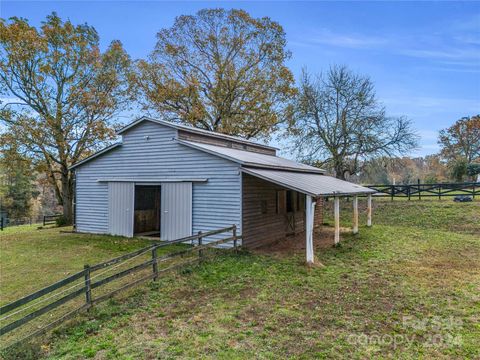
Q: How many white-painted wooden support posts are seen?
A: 4